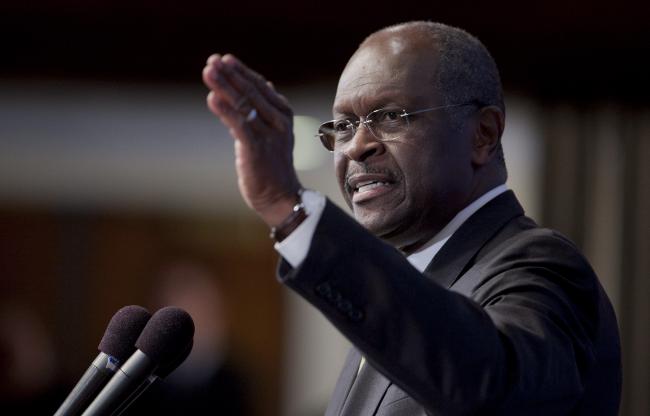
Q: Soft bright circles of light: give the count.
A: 1